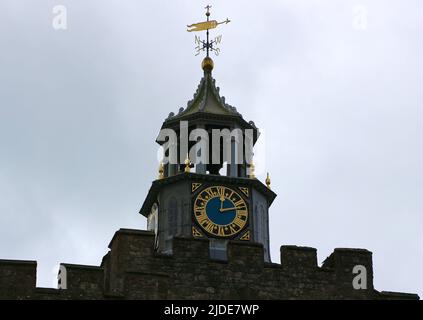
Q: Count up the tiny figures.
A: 4